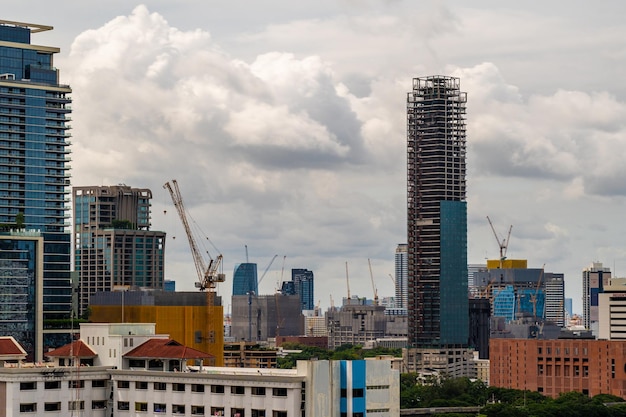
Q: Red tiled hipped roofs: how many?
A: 3